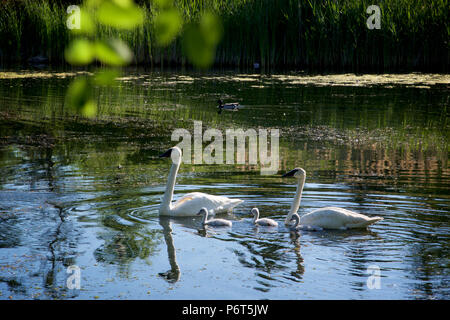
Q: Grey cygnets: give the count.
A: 3